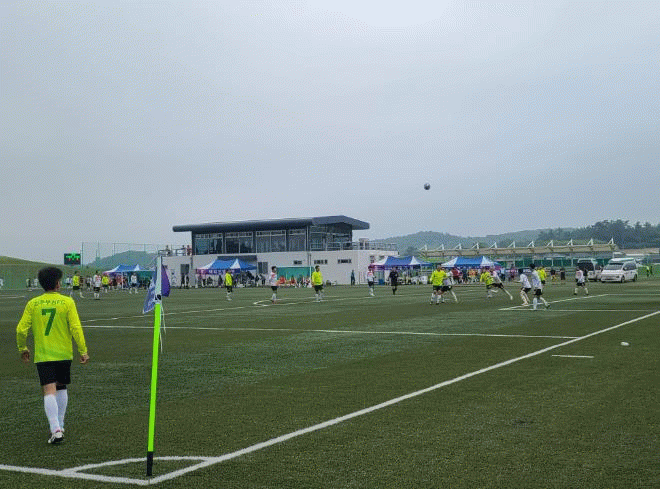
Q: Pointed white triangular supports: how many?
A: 11